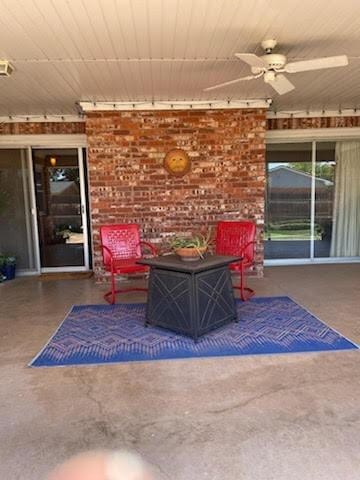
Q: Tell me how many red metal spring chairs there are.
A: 2